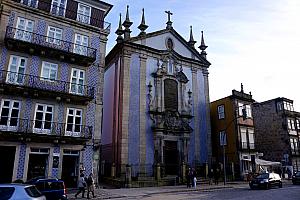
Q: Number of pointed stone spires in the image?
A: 5